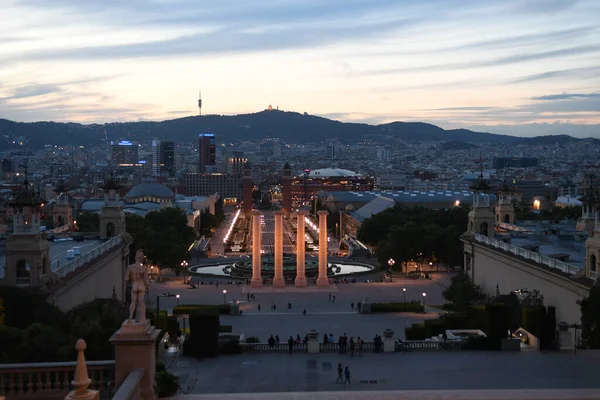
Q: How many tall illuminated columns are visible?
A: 4